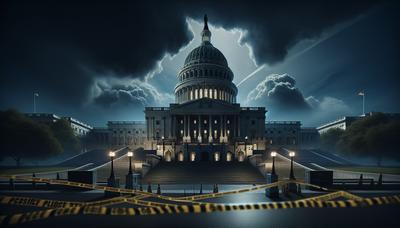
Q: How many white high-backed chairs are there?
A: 0